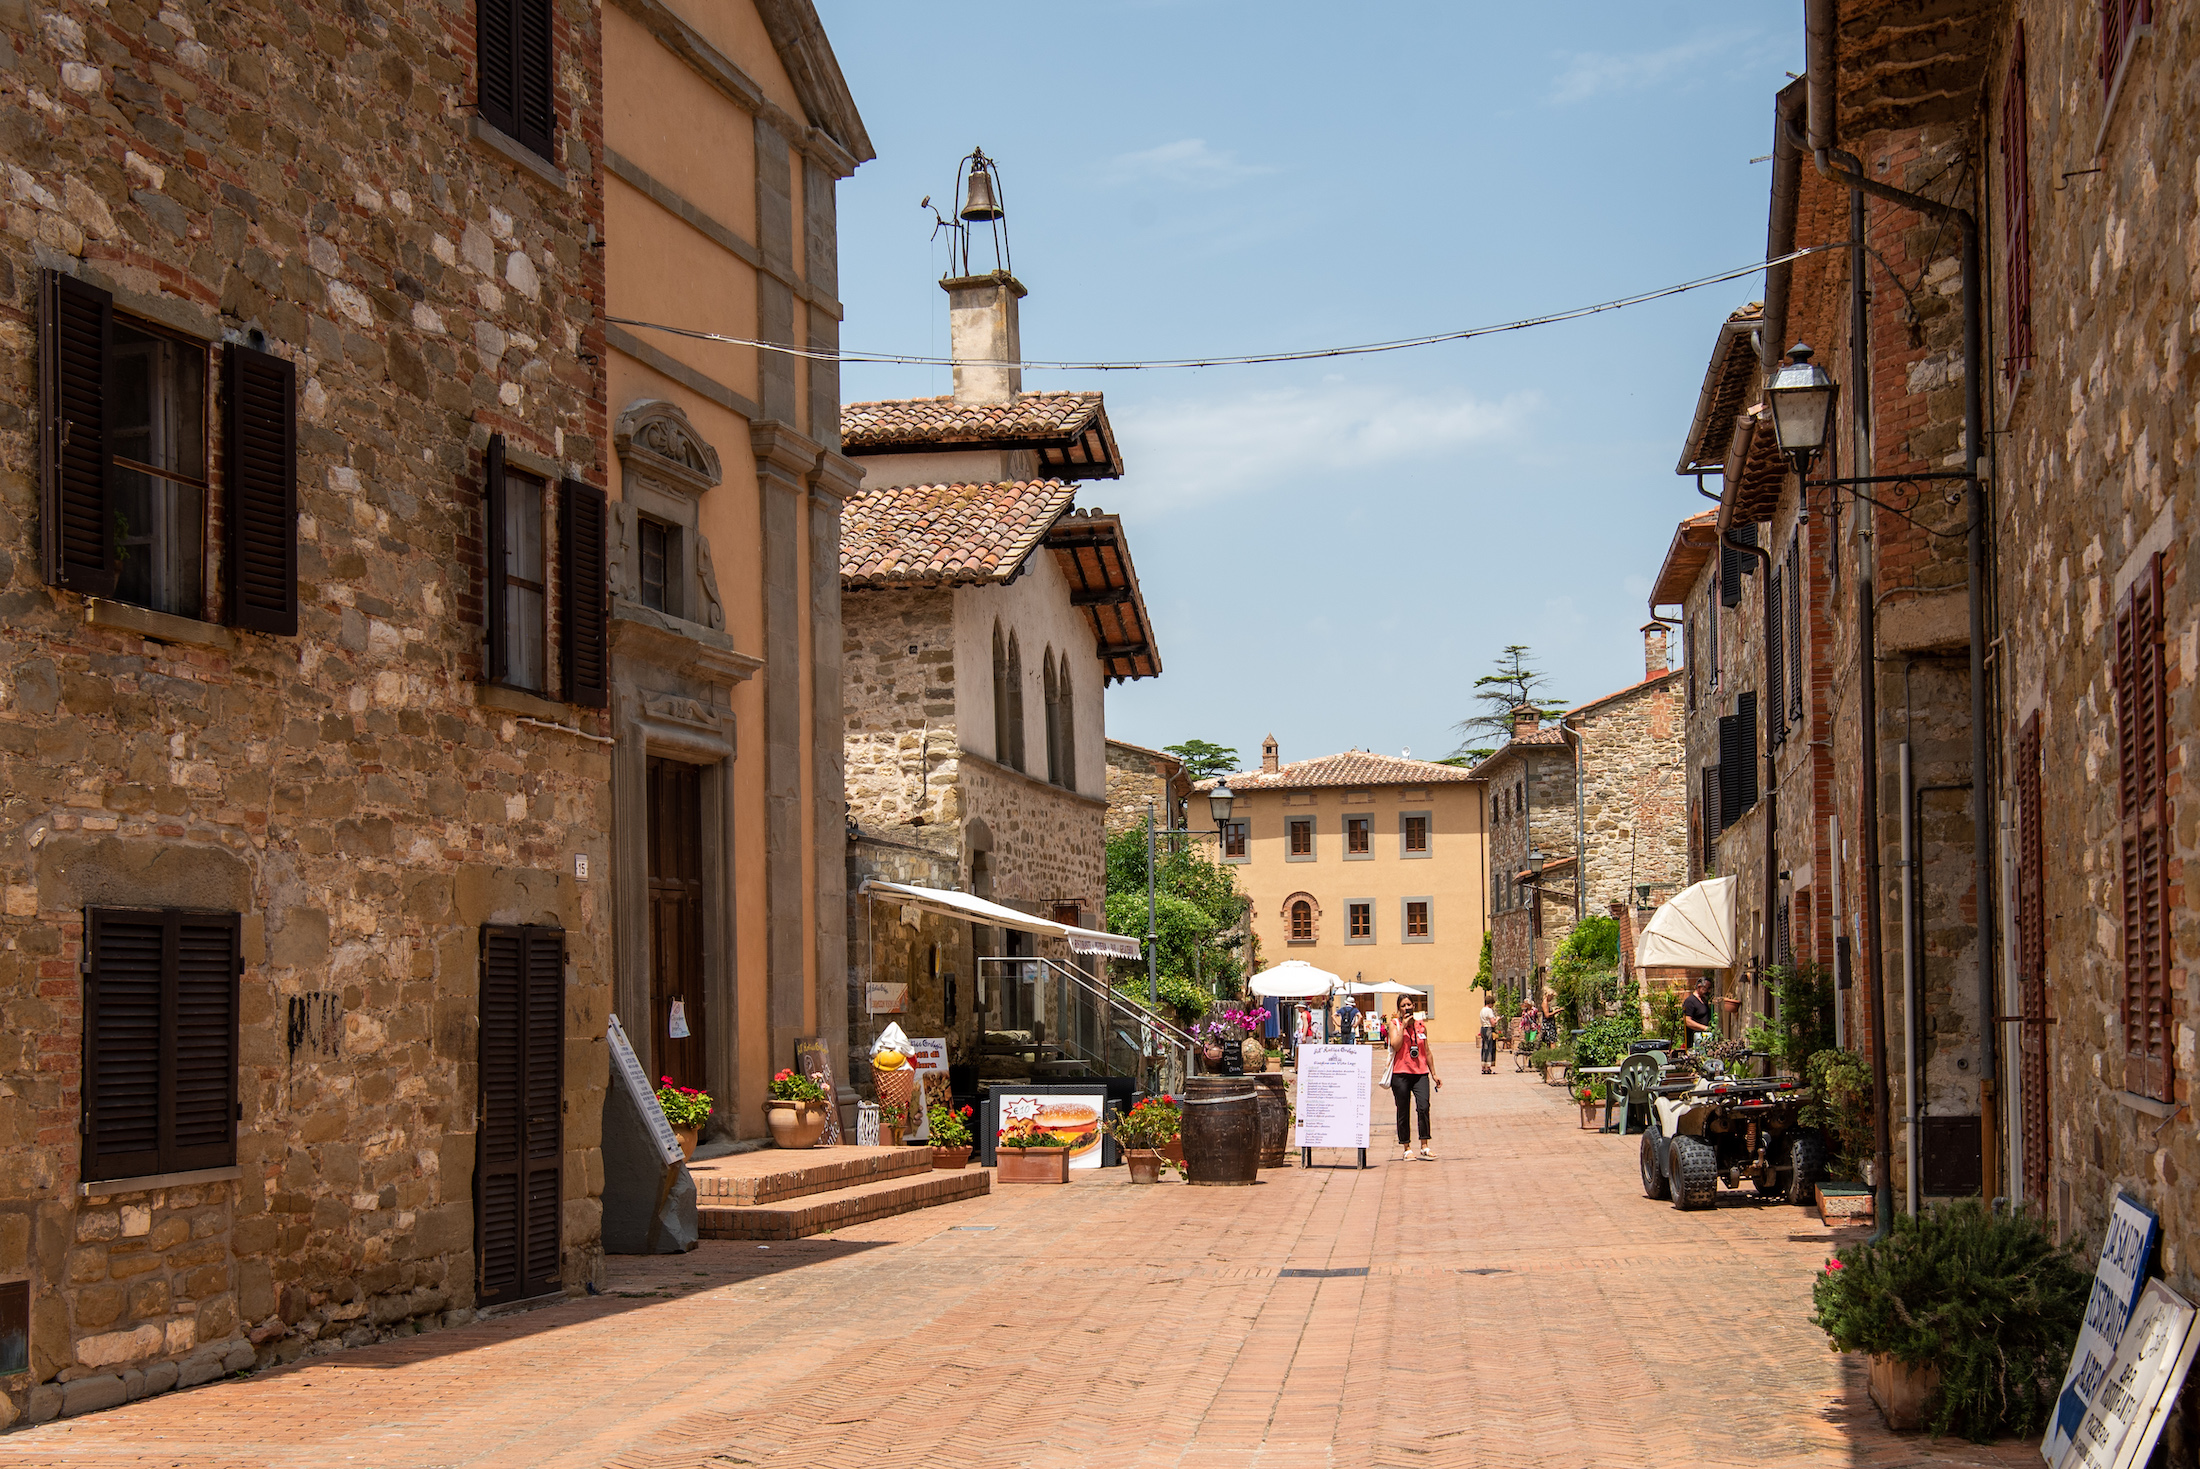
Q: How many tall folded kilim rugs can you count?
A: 0